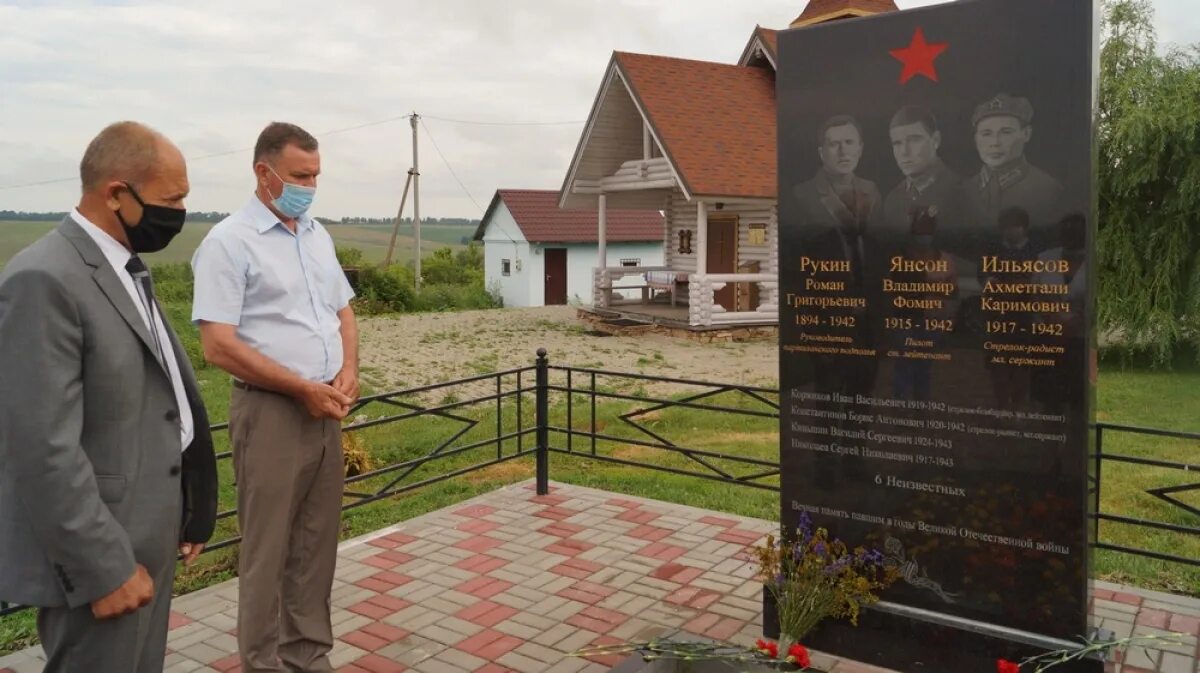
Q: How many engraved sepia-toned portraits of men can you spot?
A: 3